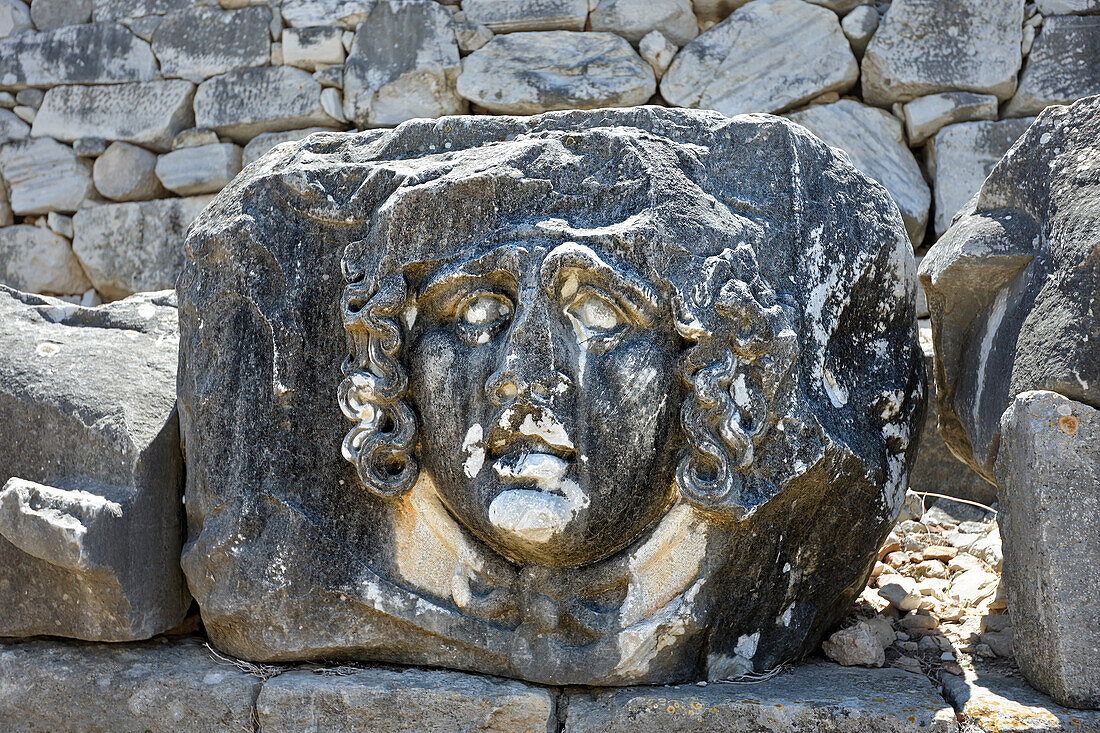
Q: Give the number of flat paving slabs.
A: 4